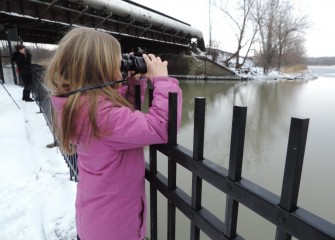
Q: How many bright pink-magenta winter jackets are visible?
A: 1